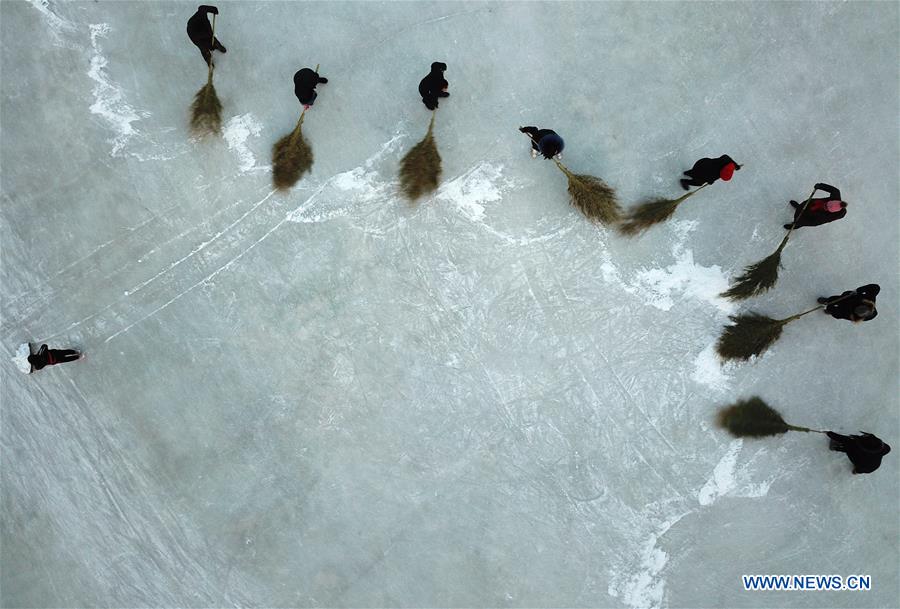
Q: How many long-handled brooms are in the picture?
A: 8